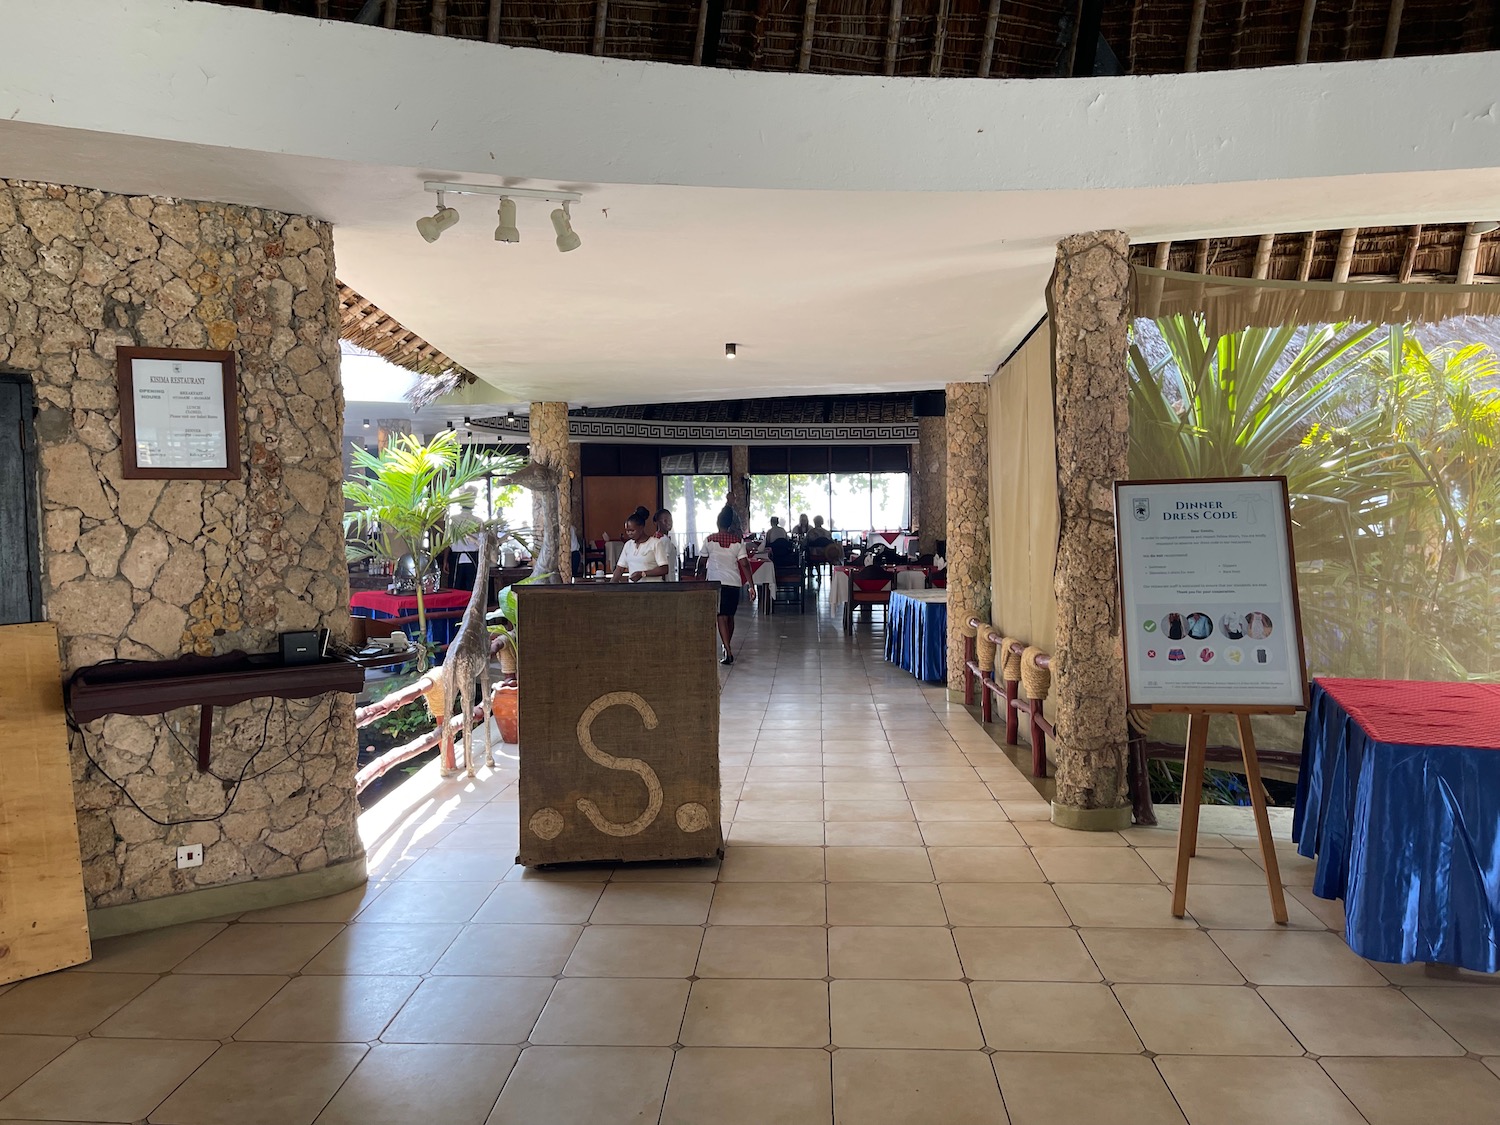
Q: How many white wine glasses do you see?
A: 0